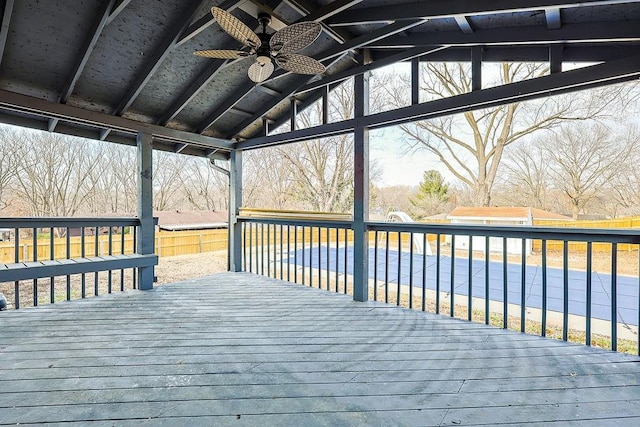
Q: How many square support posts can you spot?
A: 3